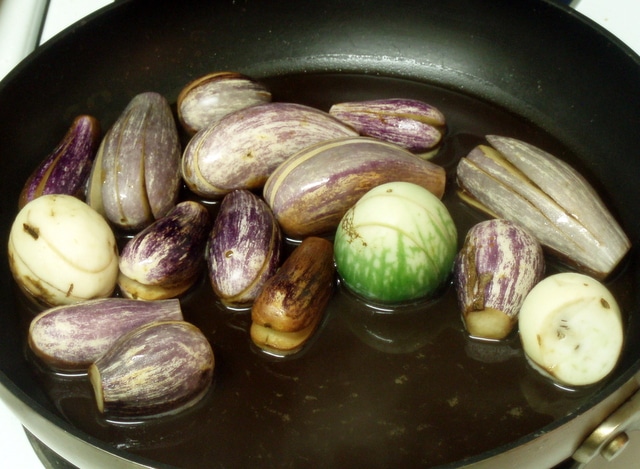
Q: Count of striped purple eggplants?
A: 13